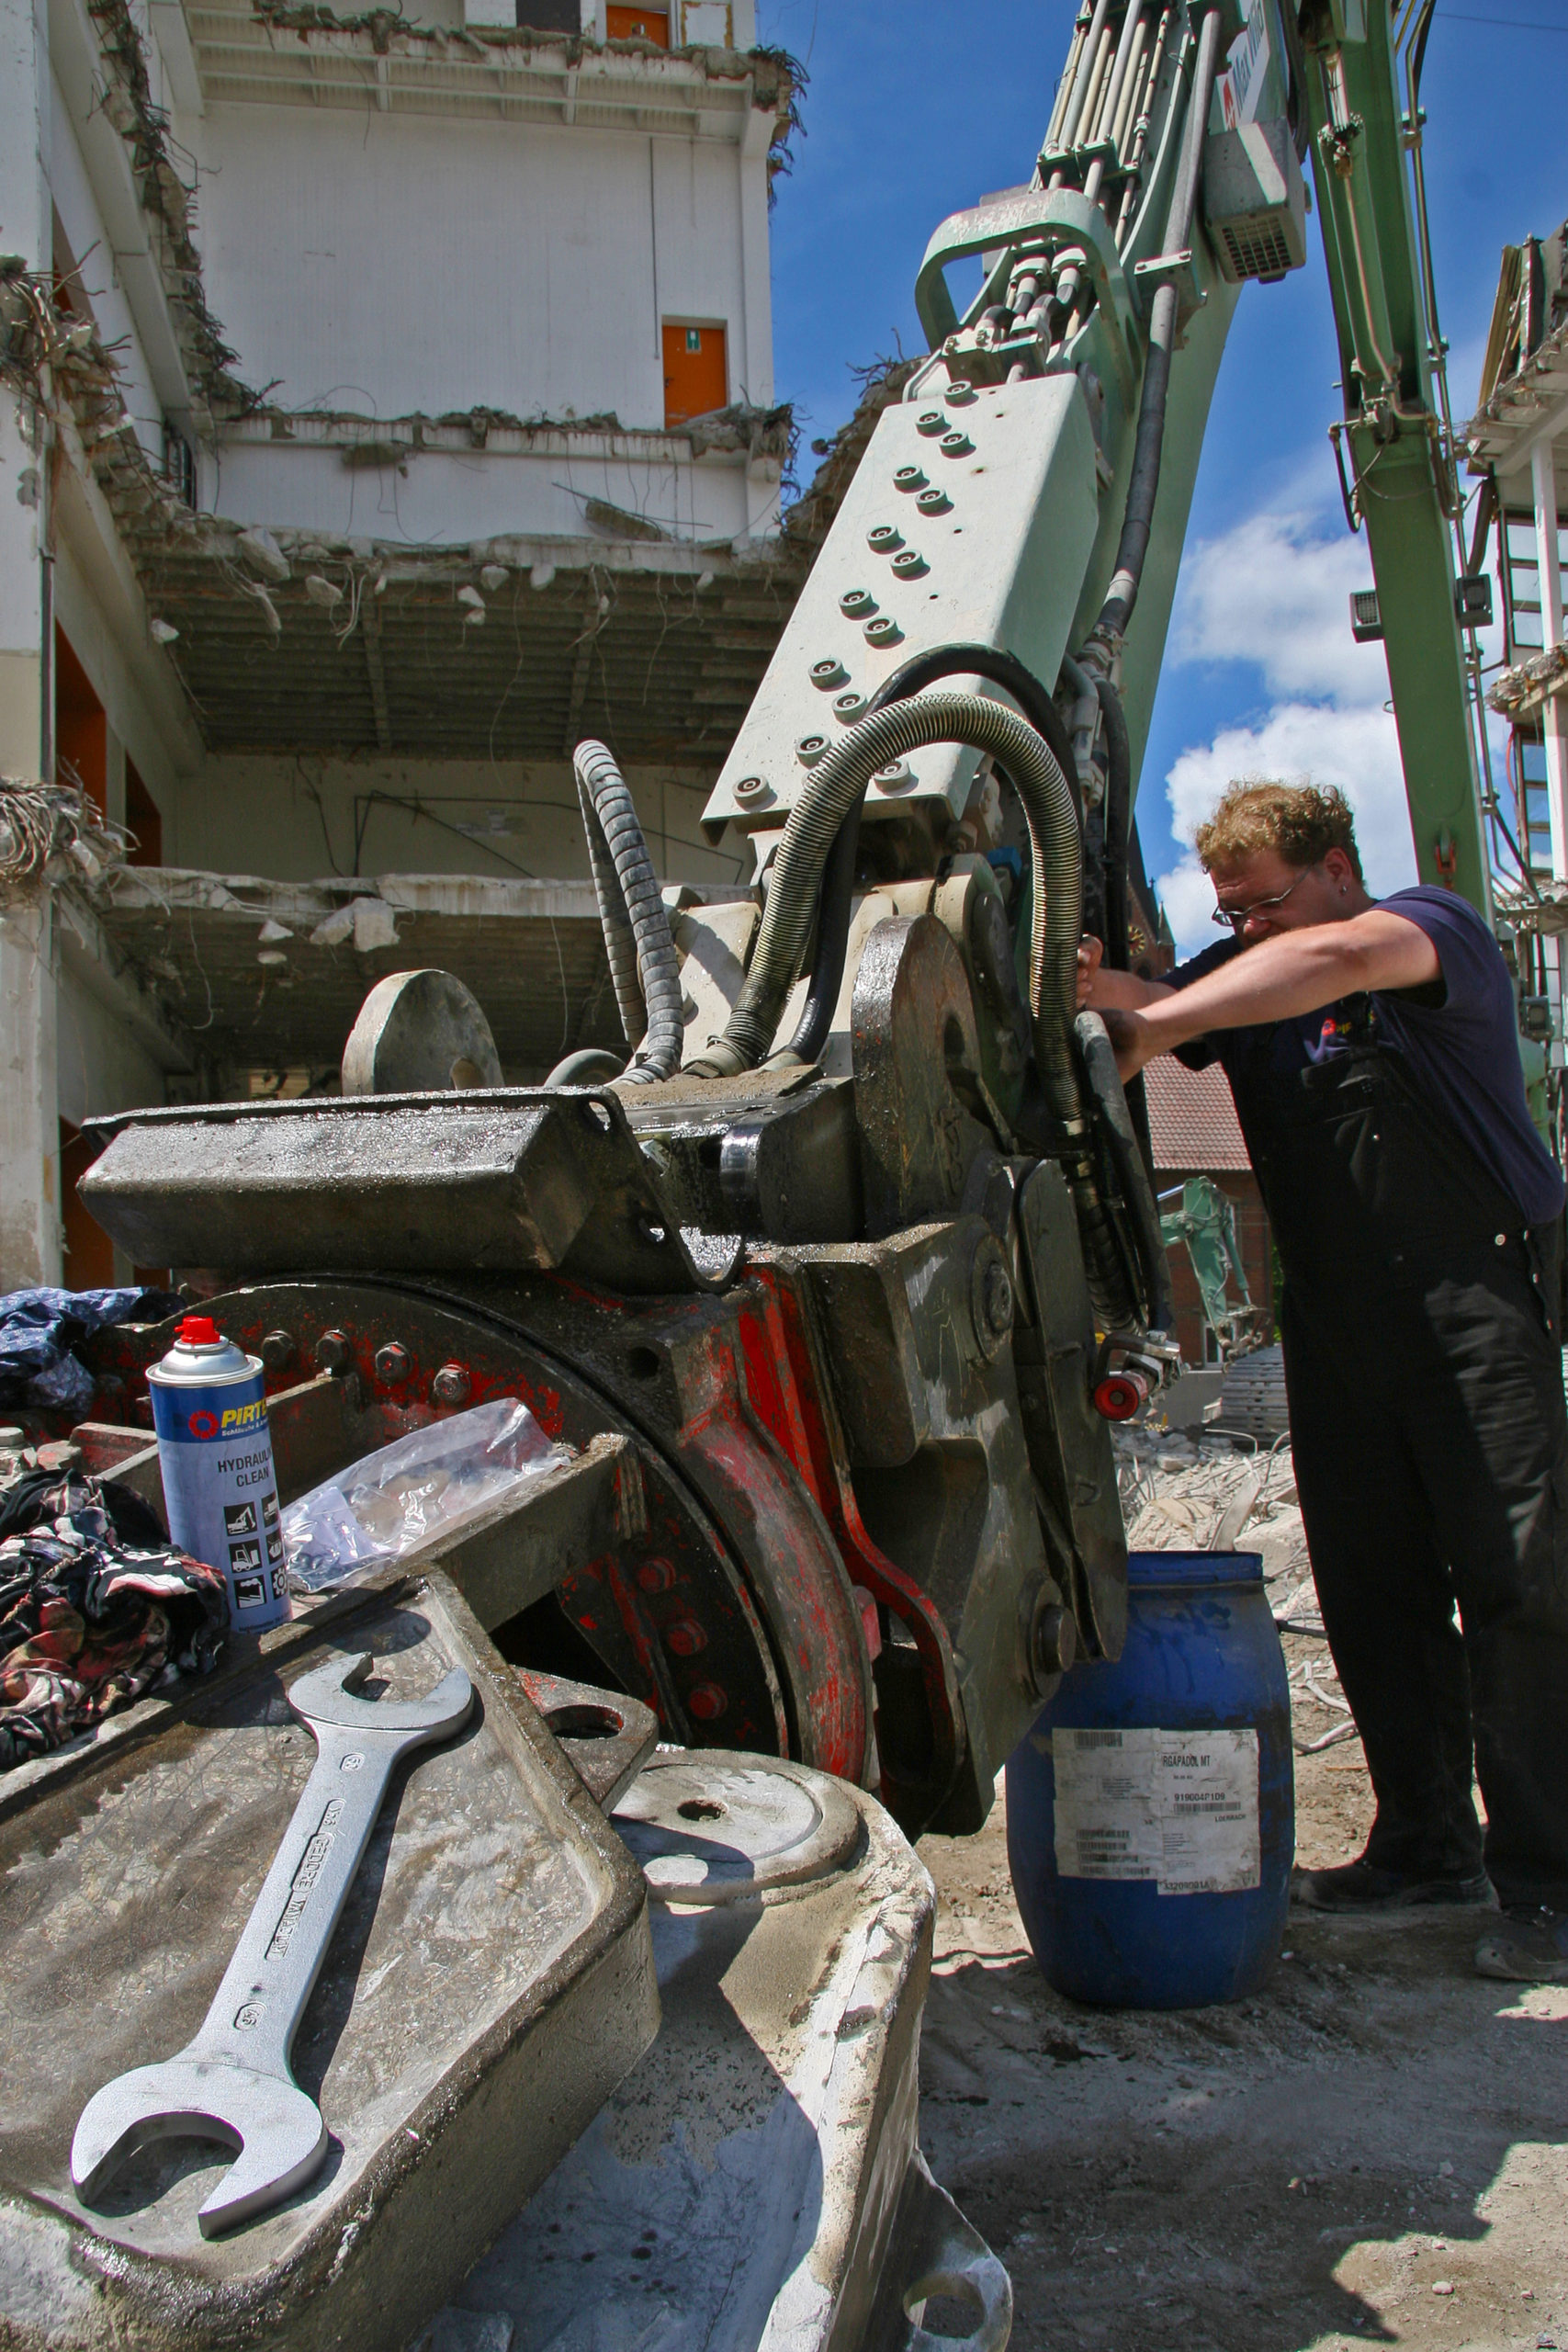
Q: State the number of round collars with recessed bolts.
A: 14